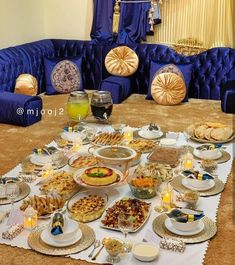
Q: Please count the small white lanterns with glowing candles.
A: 6